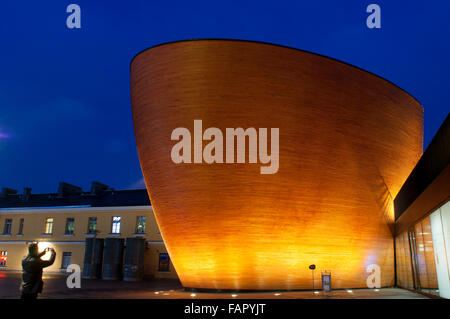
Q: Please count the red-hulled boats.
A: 0